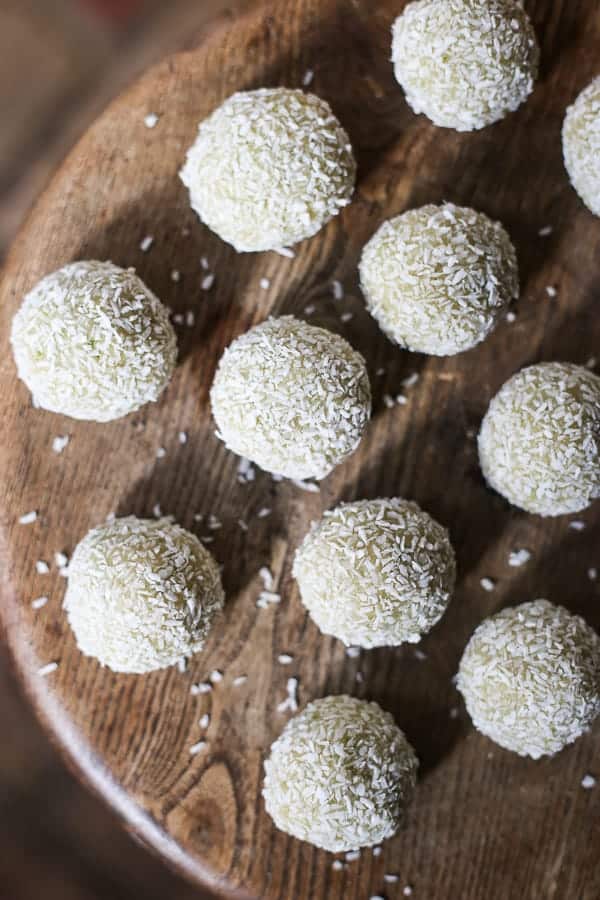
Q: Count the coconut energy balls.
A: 11